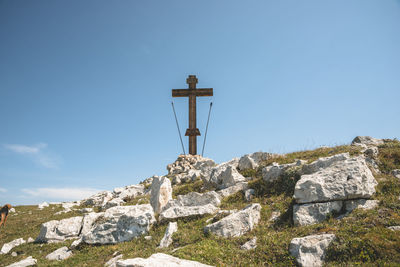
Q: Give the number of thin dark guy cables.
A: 2